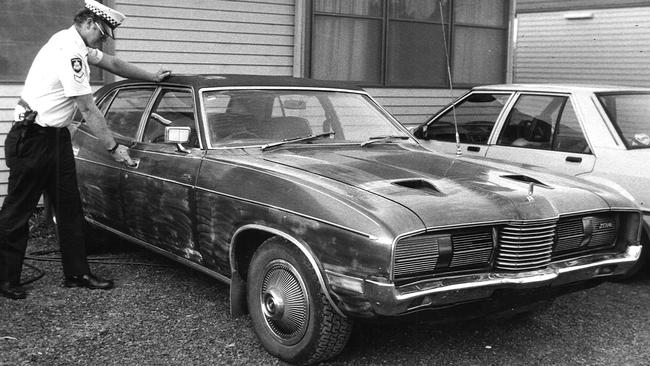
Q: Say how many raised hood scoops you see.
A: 2